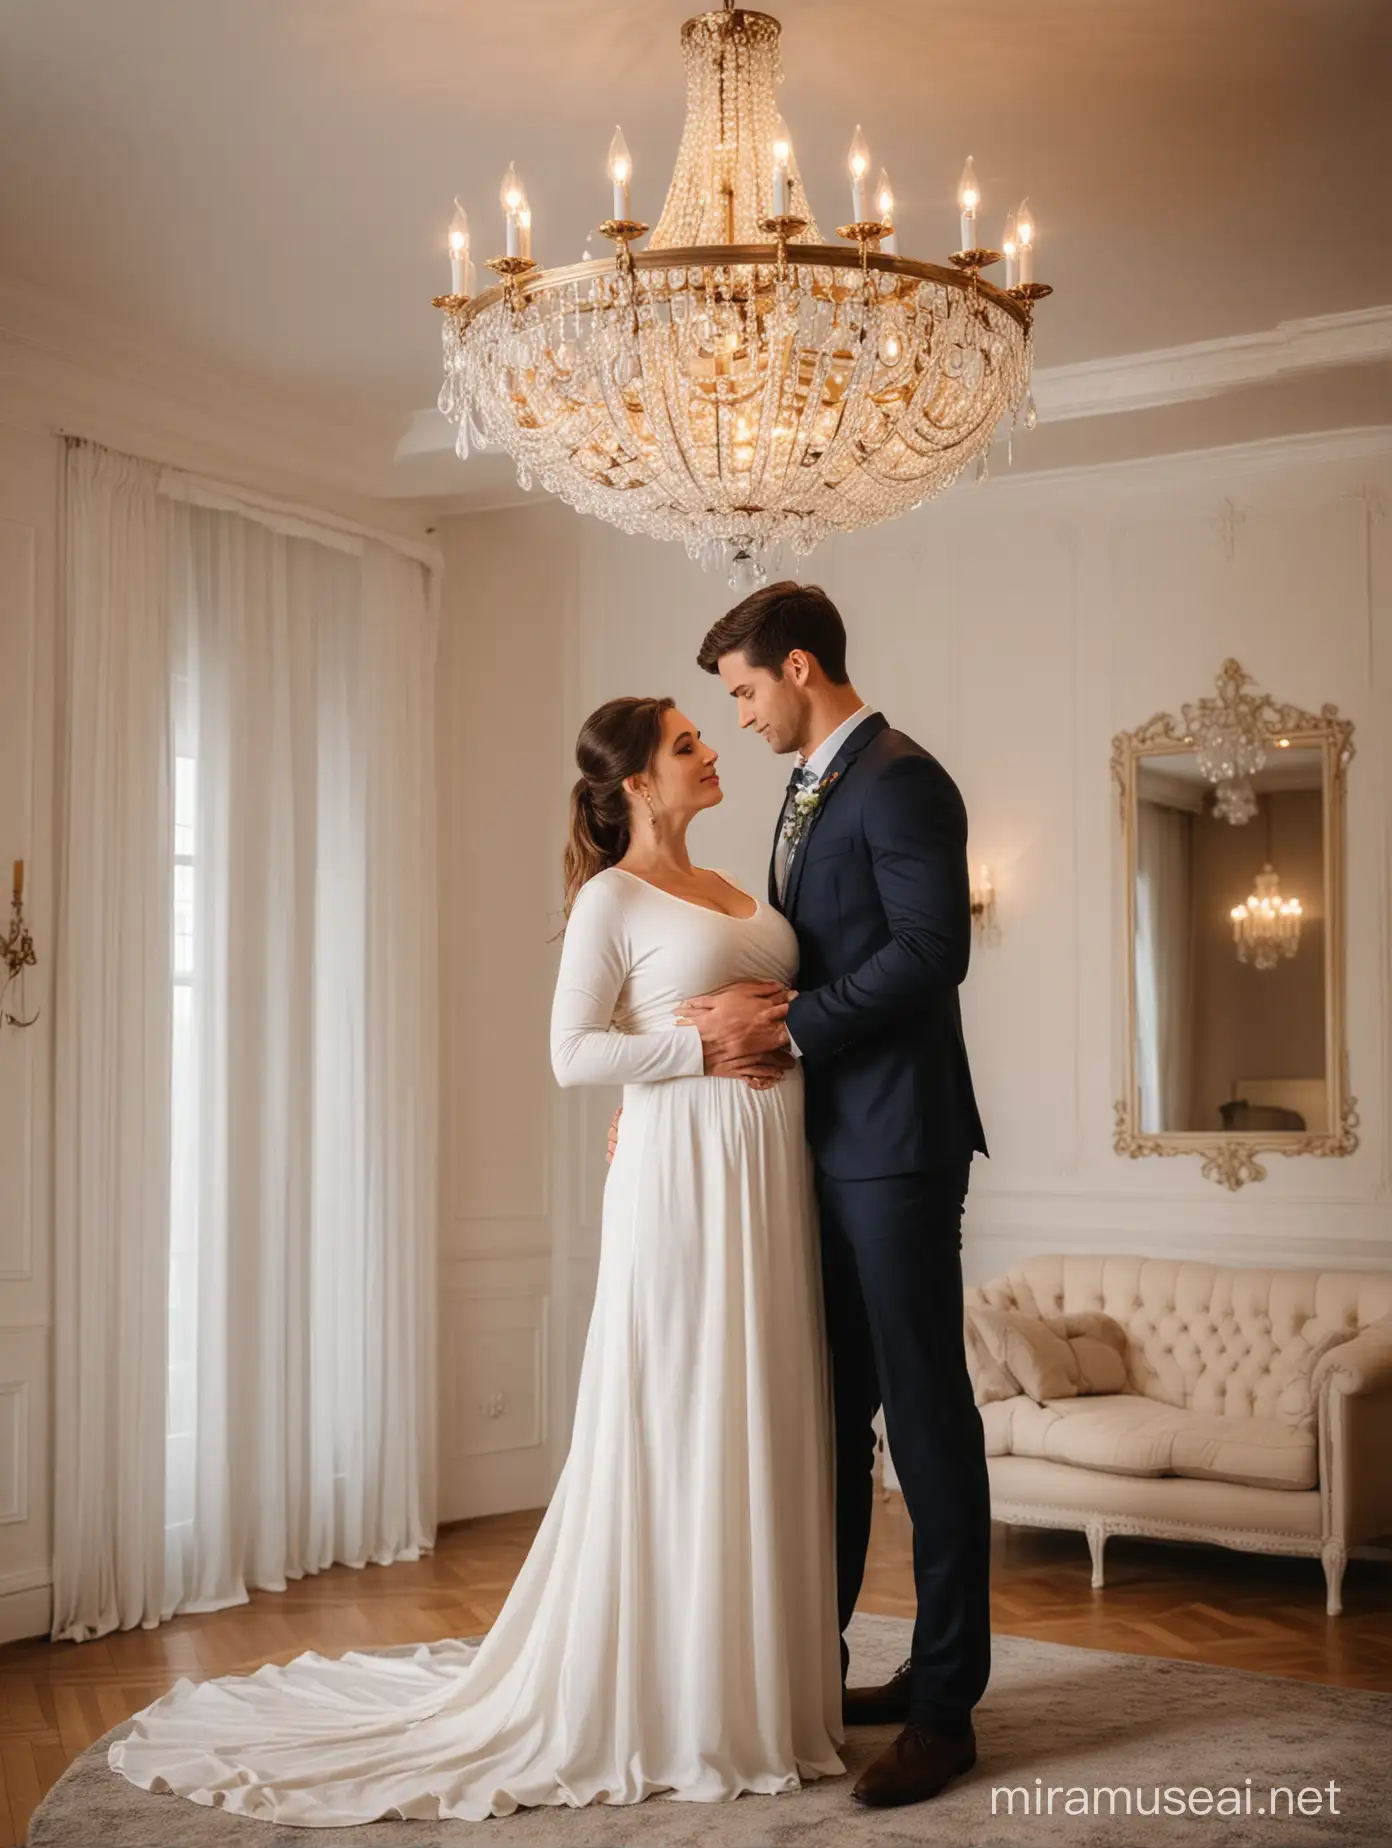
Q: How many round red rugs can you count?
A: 0